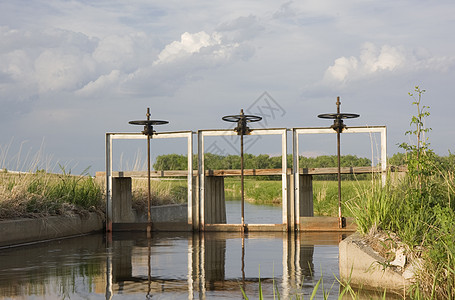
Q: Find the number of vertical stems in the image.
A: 3